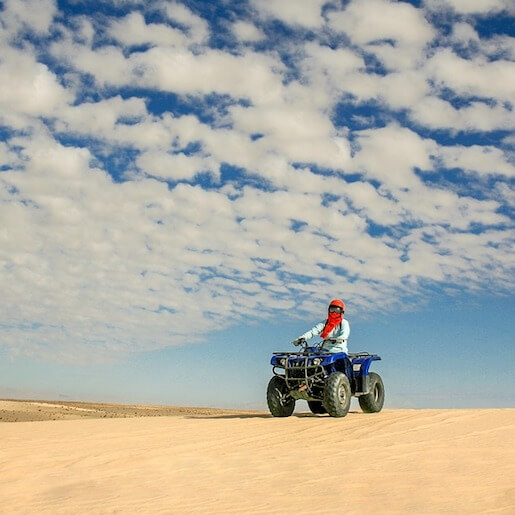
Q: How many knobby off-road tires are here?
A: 4